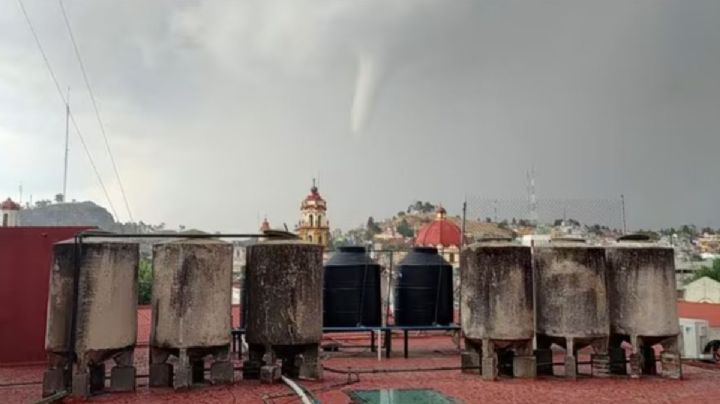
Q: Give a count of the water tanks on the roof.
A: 8